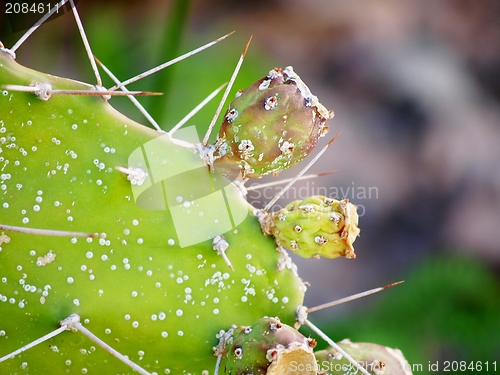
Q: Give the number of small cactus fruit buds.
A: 4